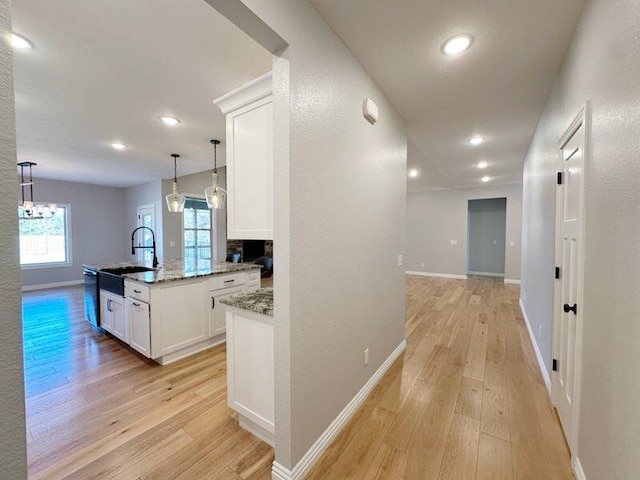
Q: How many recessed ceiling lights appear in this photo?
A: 8